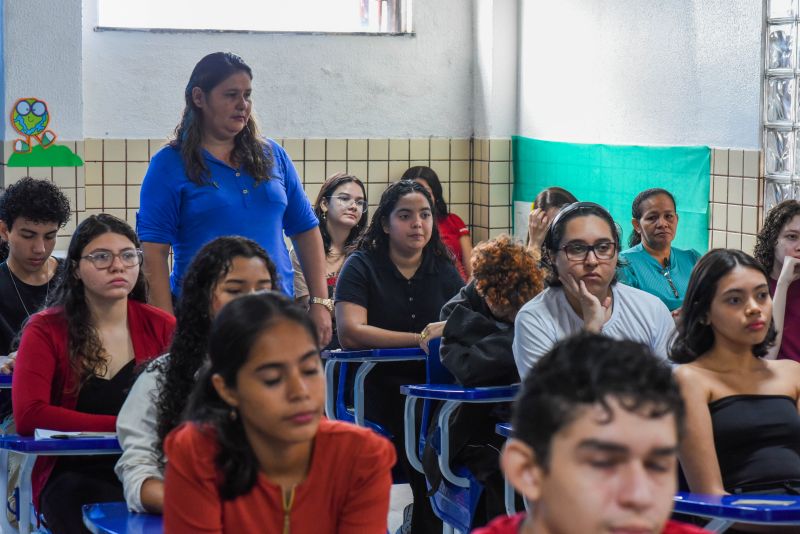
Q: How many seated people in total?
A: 14